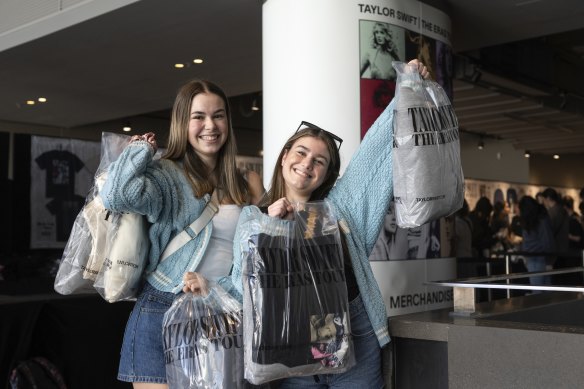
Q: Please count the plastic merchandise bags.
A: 5